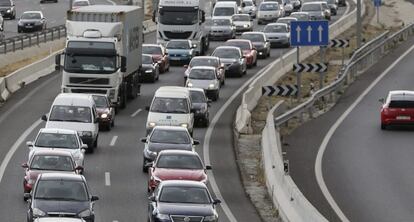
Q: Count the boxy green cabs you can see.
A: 0